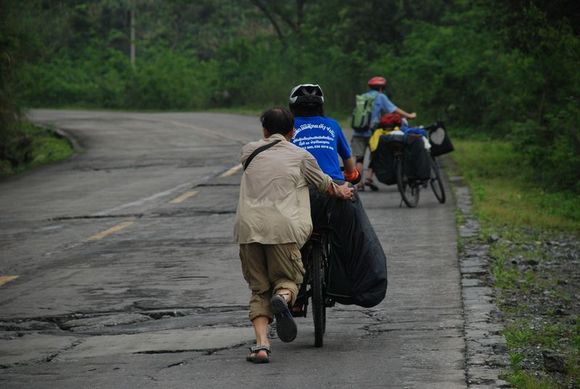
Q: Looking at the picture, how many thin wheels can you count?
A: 3